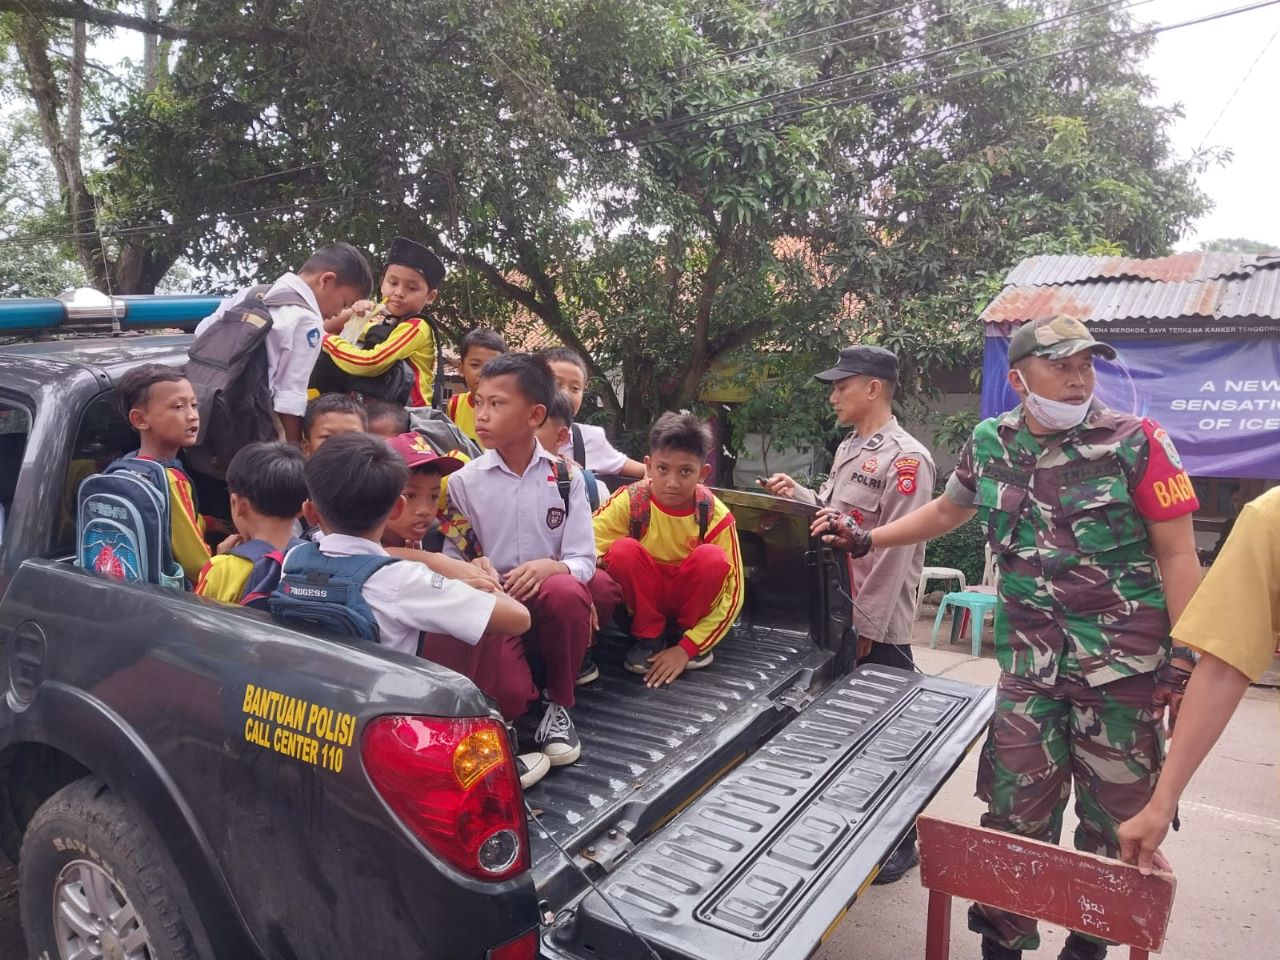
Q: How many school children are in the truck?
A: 13